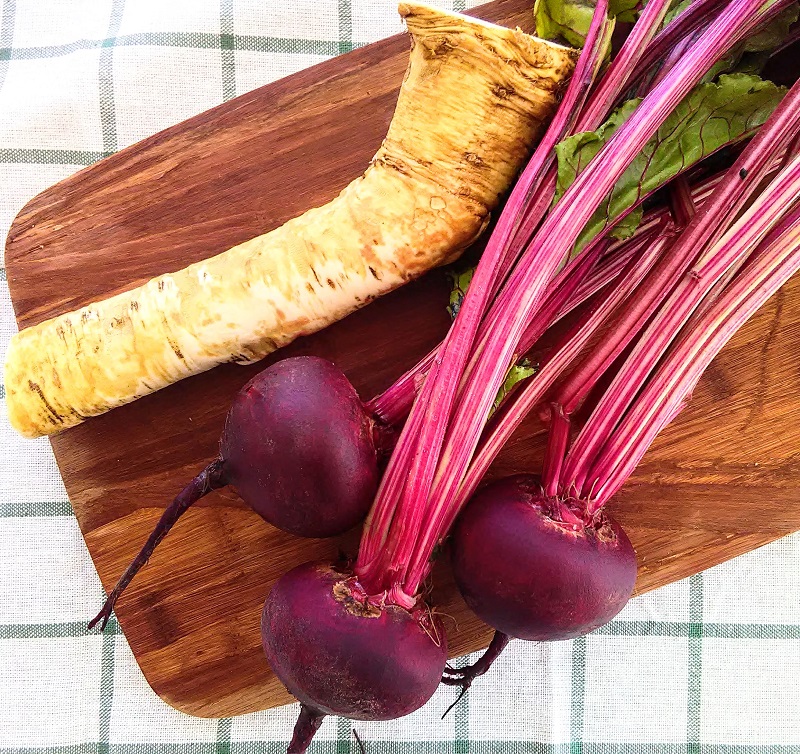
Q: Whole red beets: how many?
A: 3